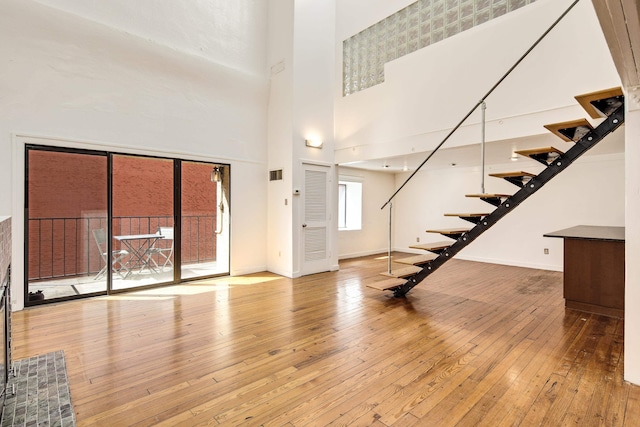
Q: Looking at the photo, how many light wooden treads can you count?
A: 11